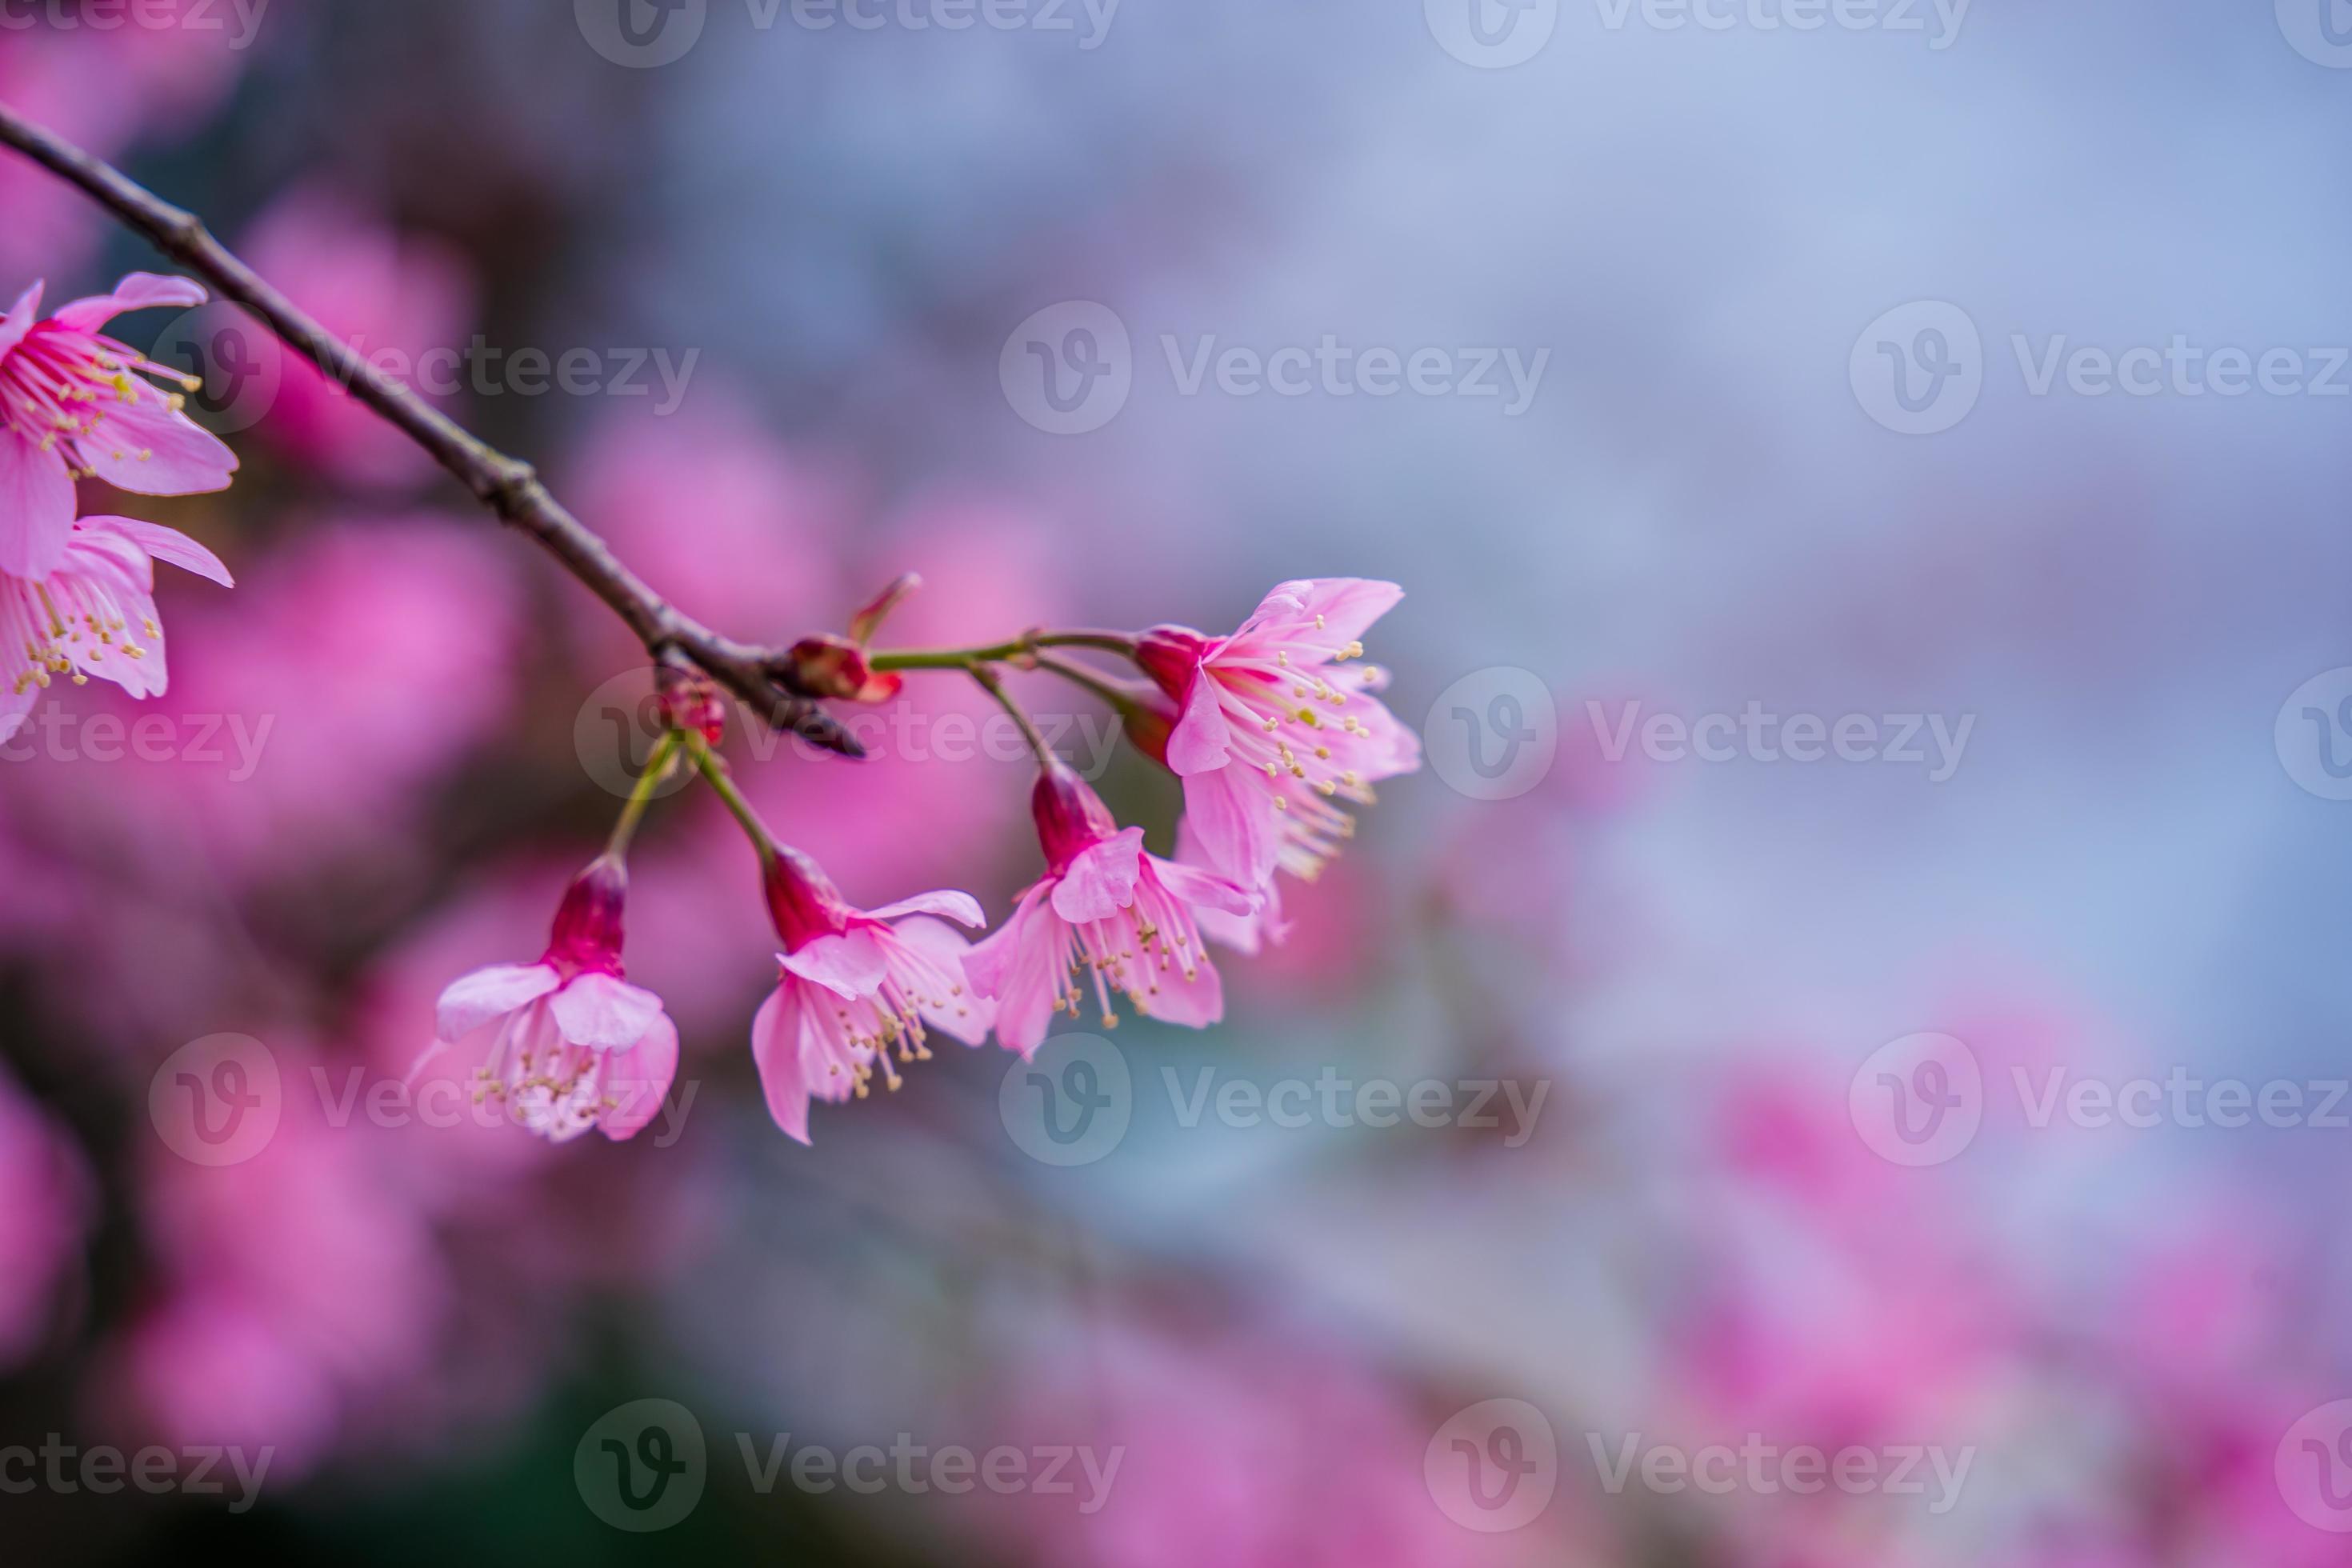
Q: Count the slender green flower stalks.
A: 5